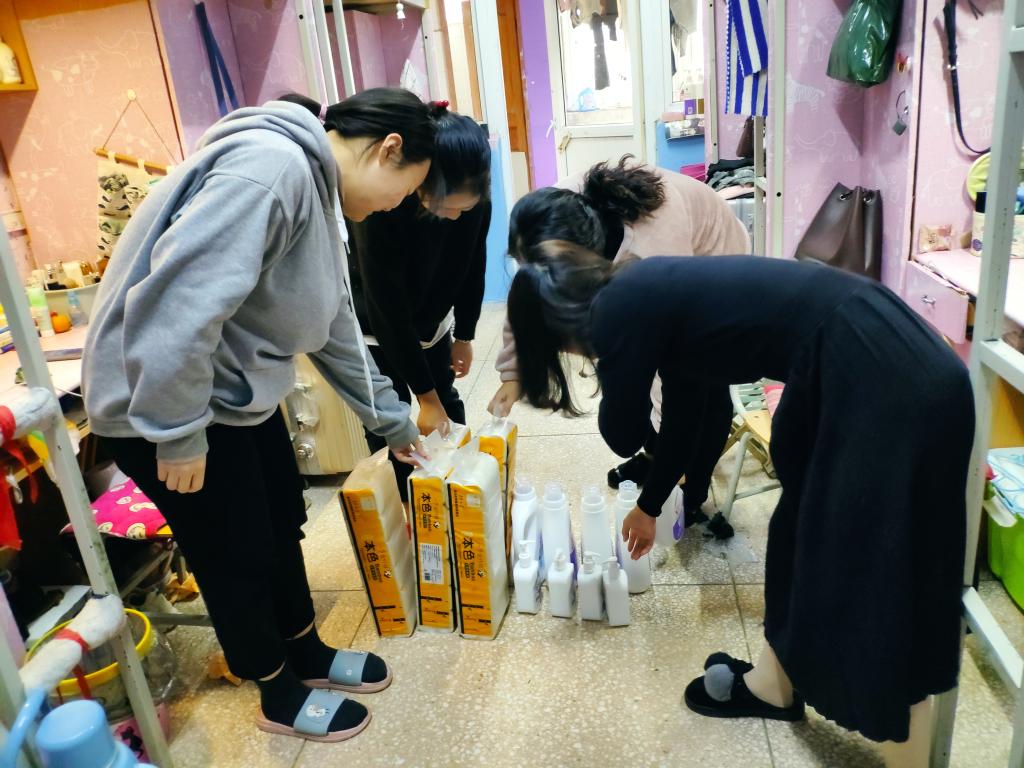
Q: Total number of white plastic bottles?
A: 9